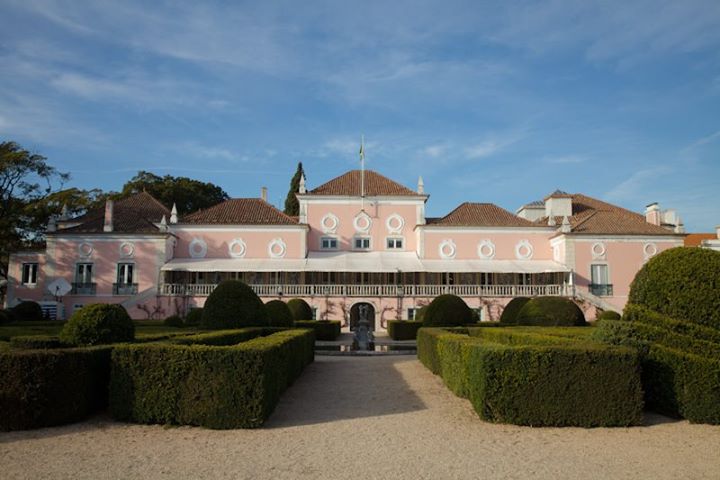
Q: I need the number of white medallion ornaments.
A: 13